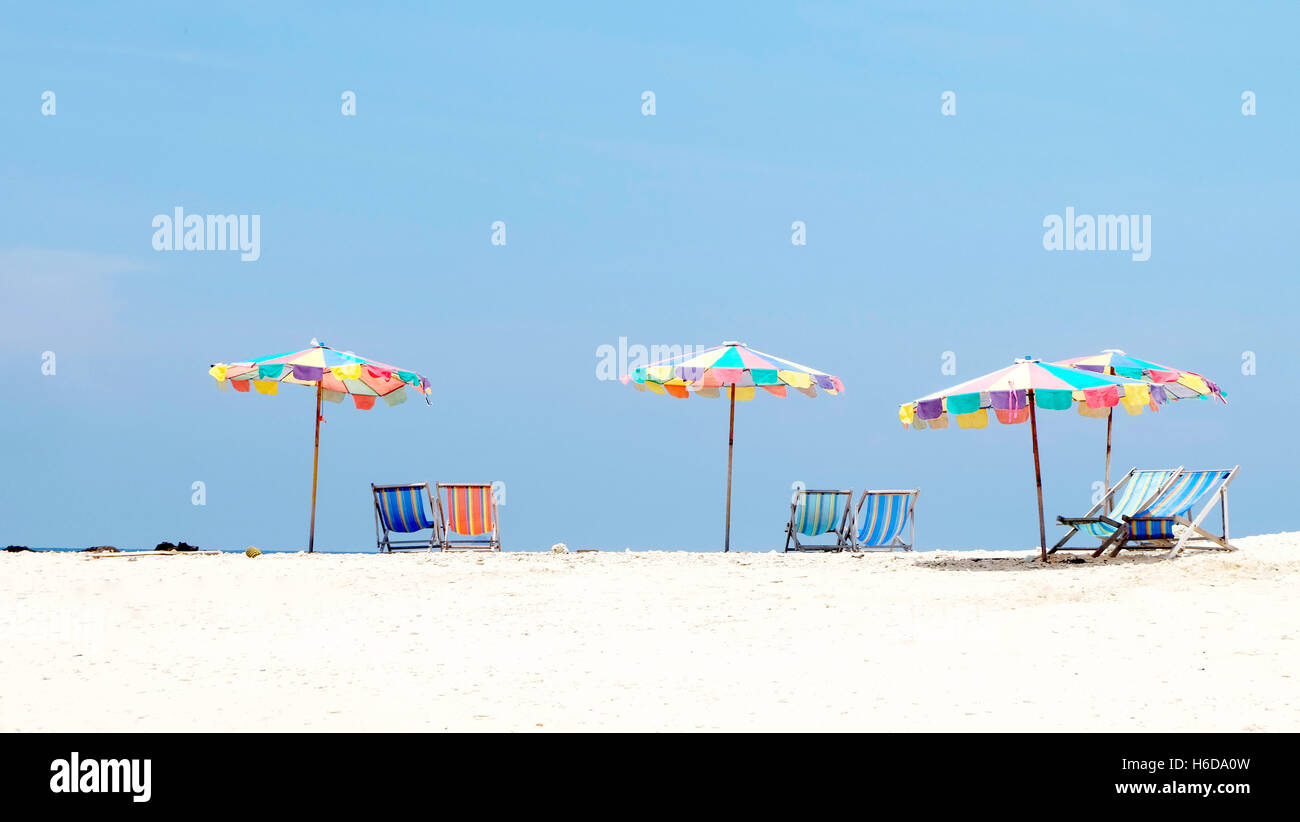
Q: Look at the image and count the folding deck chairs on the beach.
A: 6